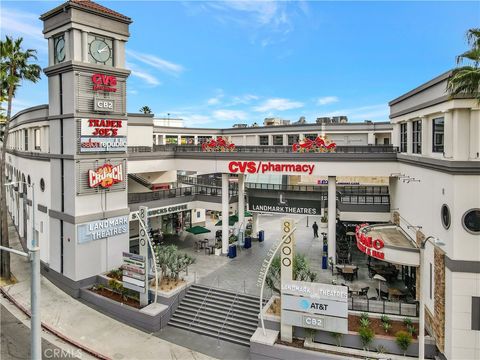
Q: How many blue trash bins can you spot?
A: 5